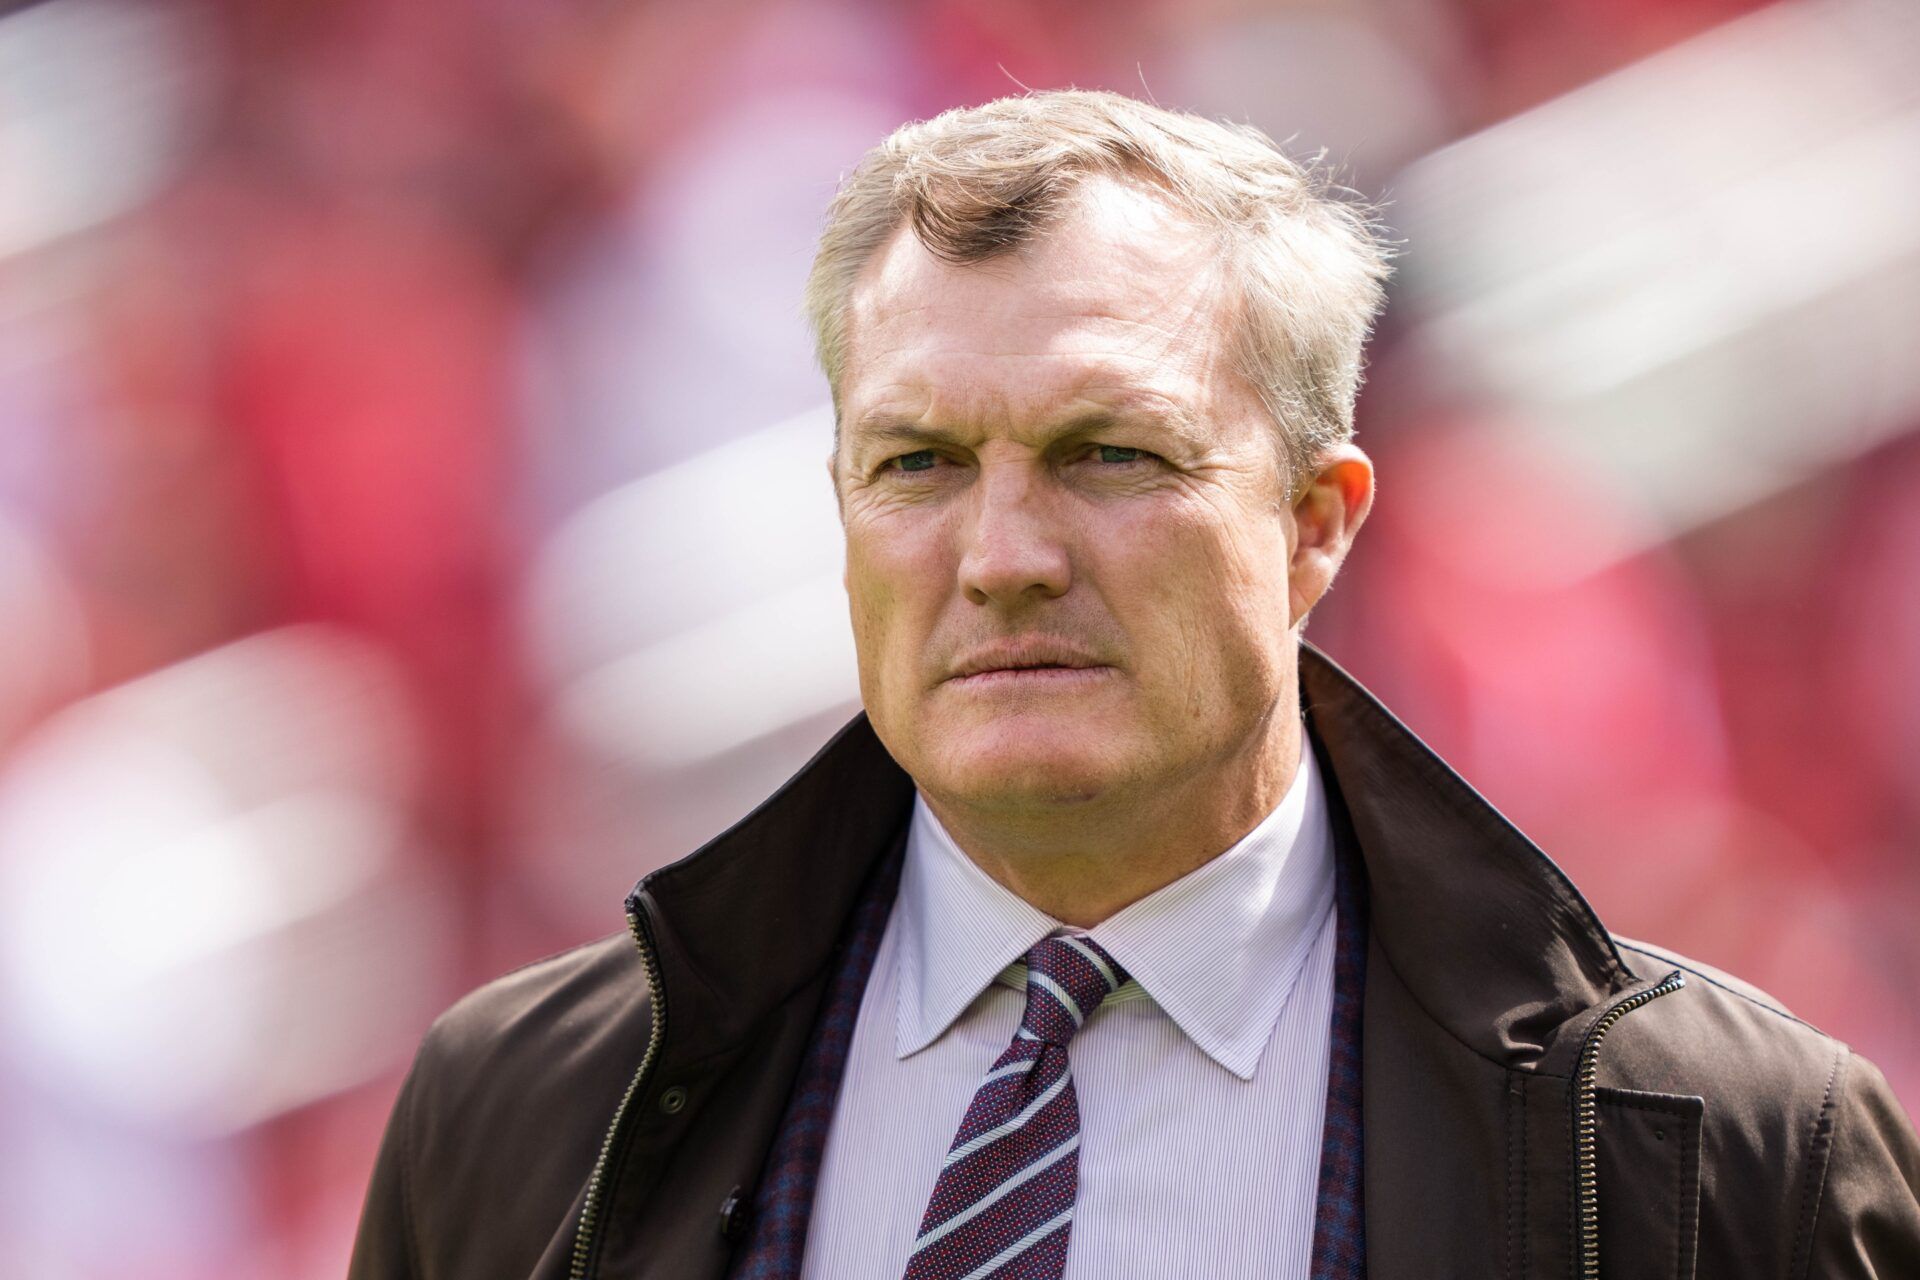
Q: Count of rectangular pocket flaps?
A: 1